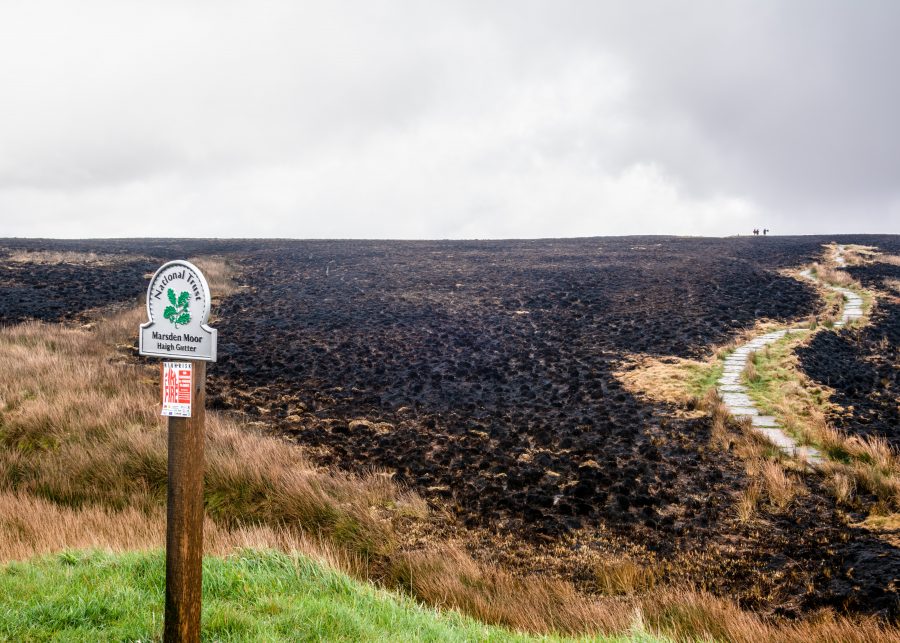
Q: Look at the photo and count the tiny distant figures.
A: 3